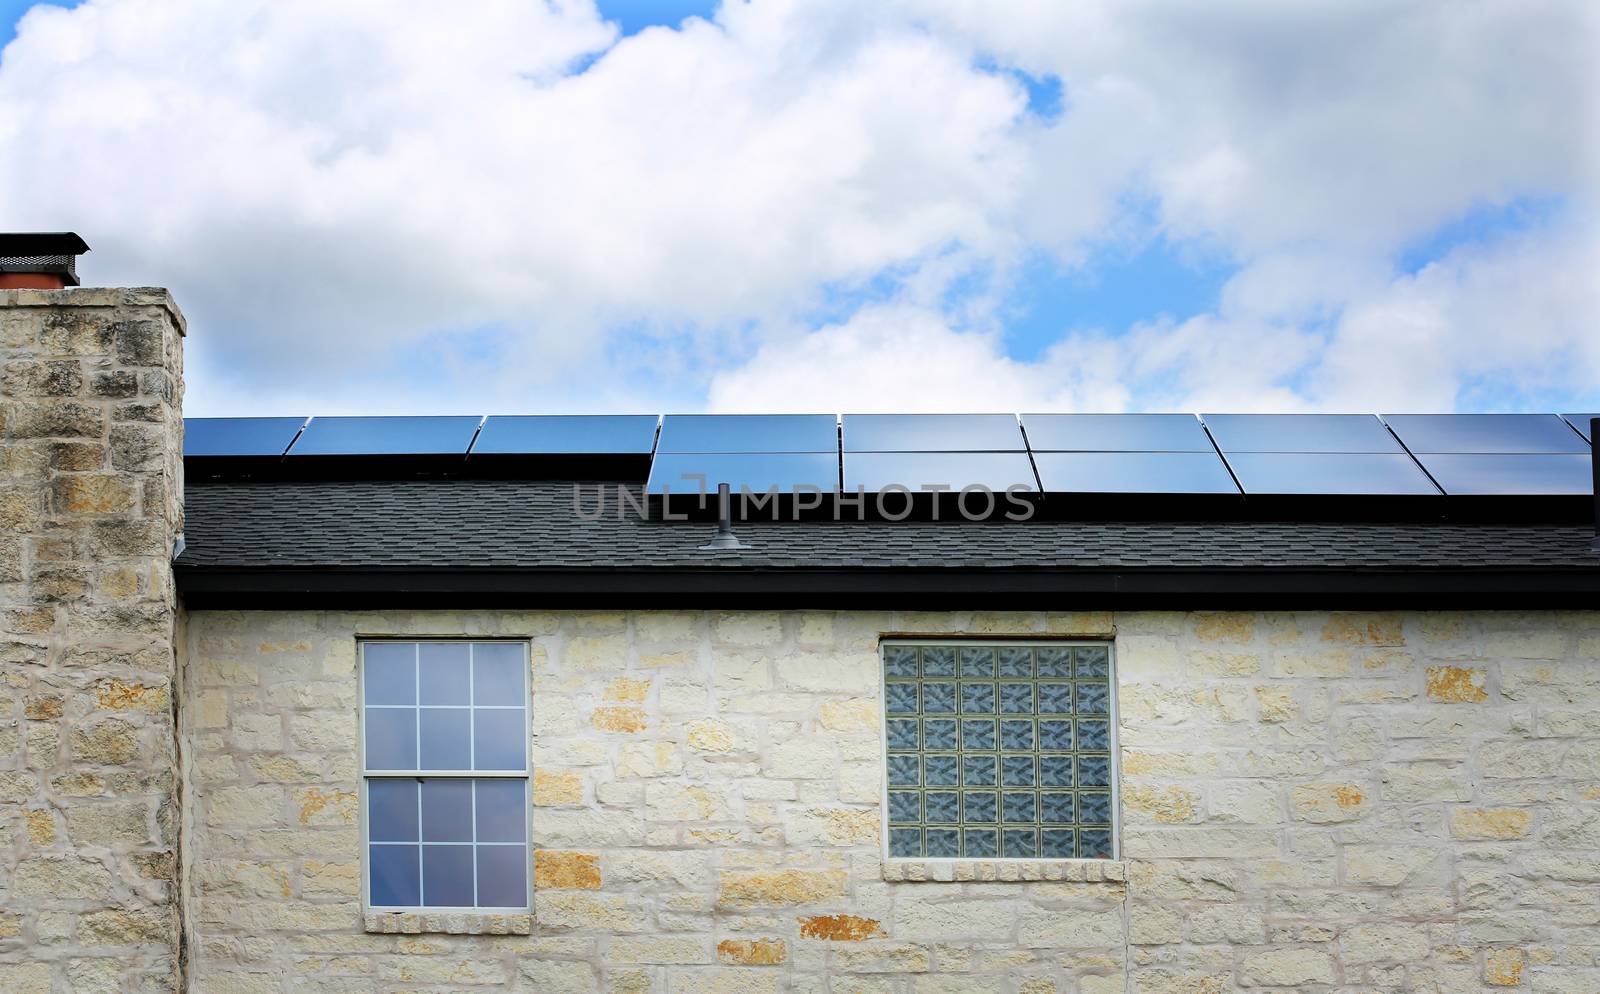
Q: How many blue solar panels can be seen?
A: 14